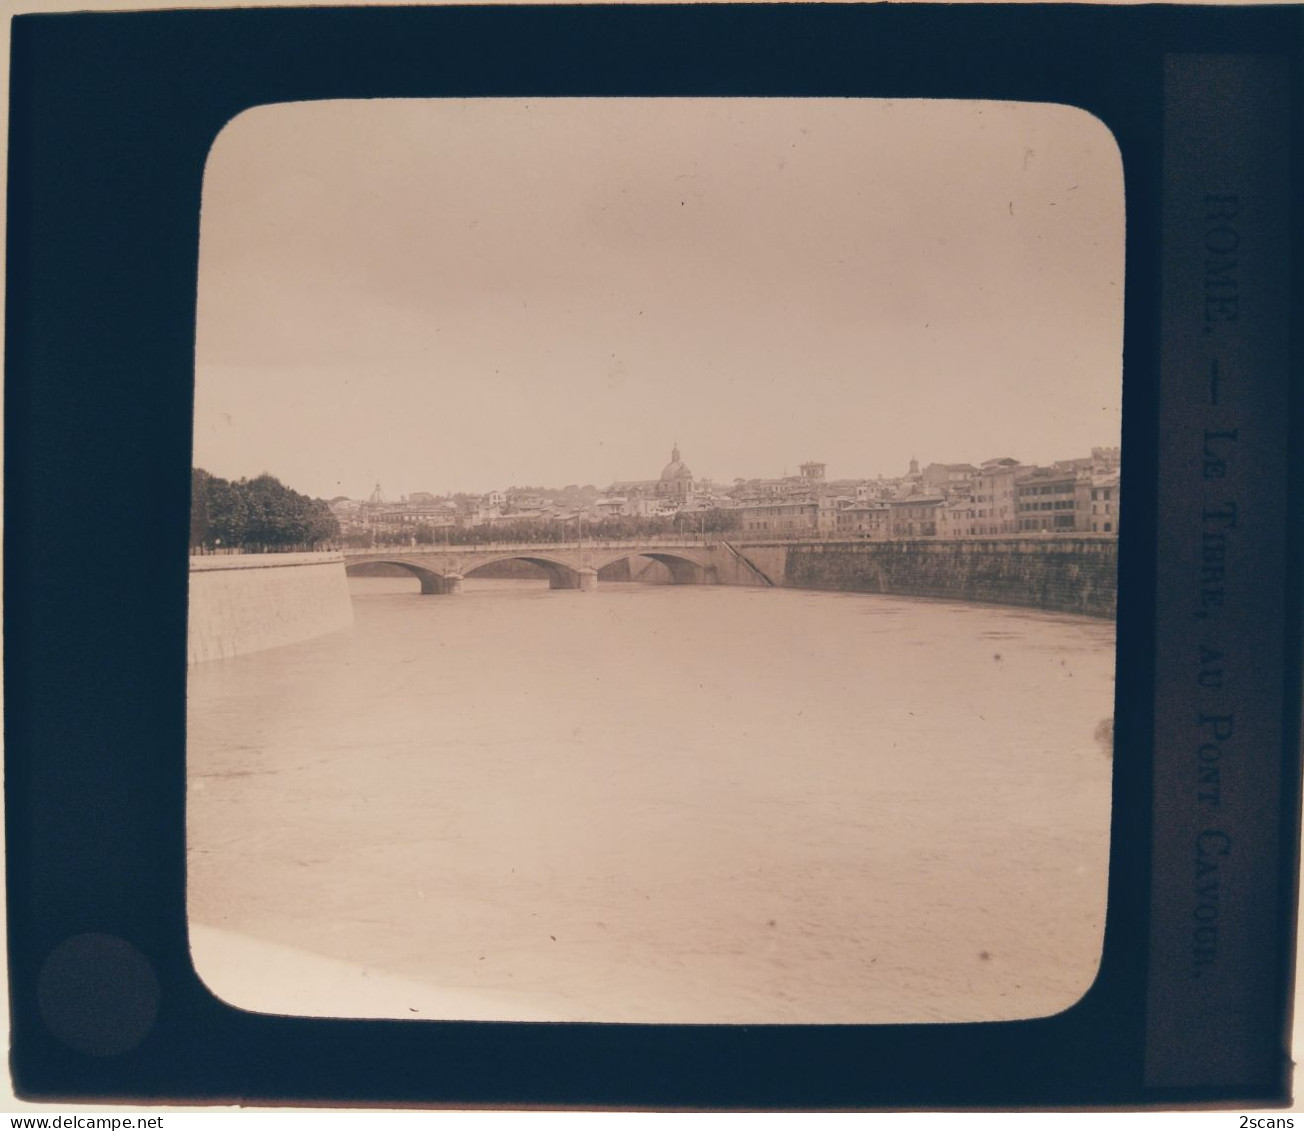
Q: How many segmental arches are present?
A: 3